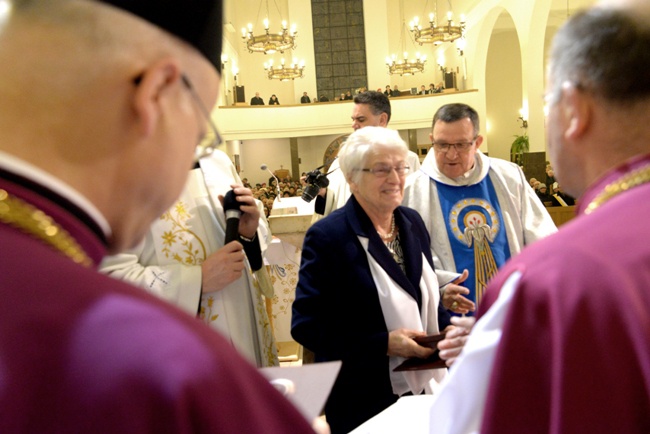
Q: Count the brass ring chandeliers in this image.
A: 4